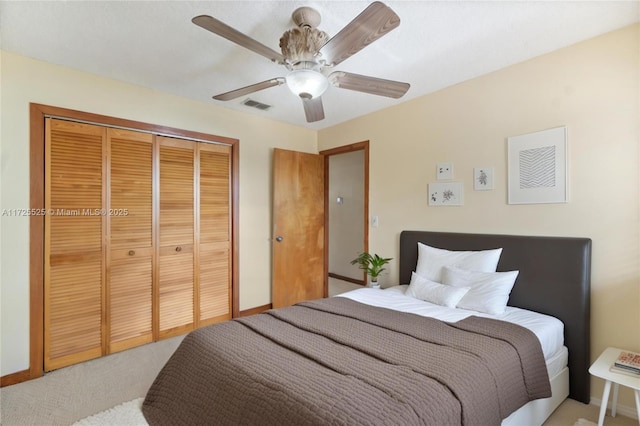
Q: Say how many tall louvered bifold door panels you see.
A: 4